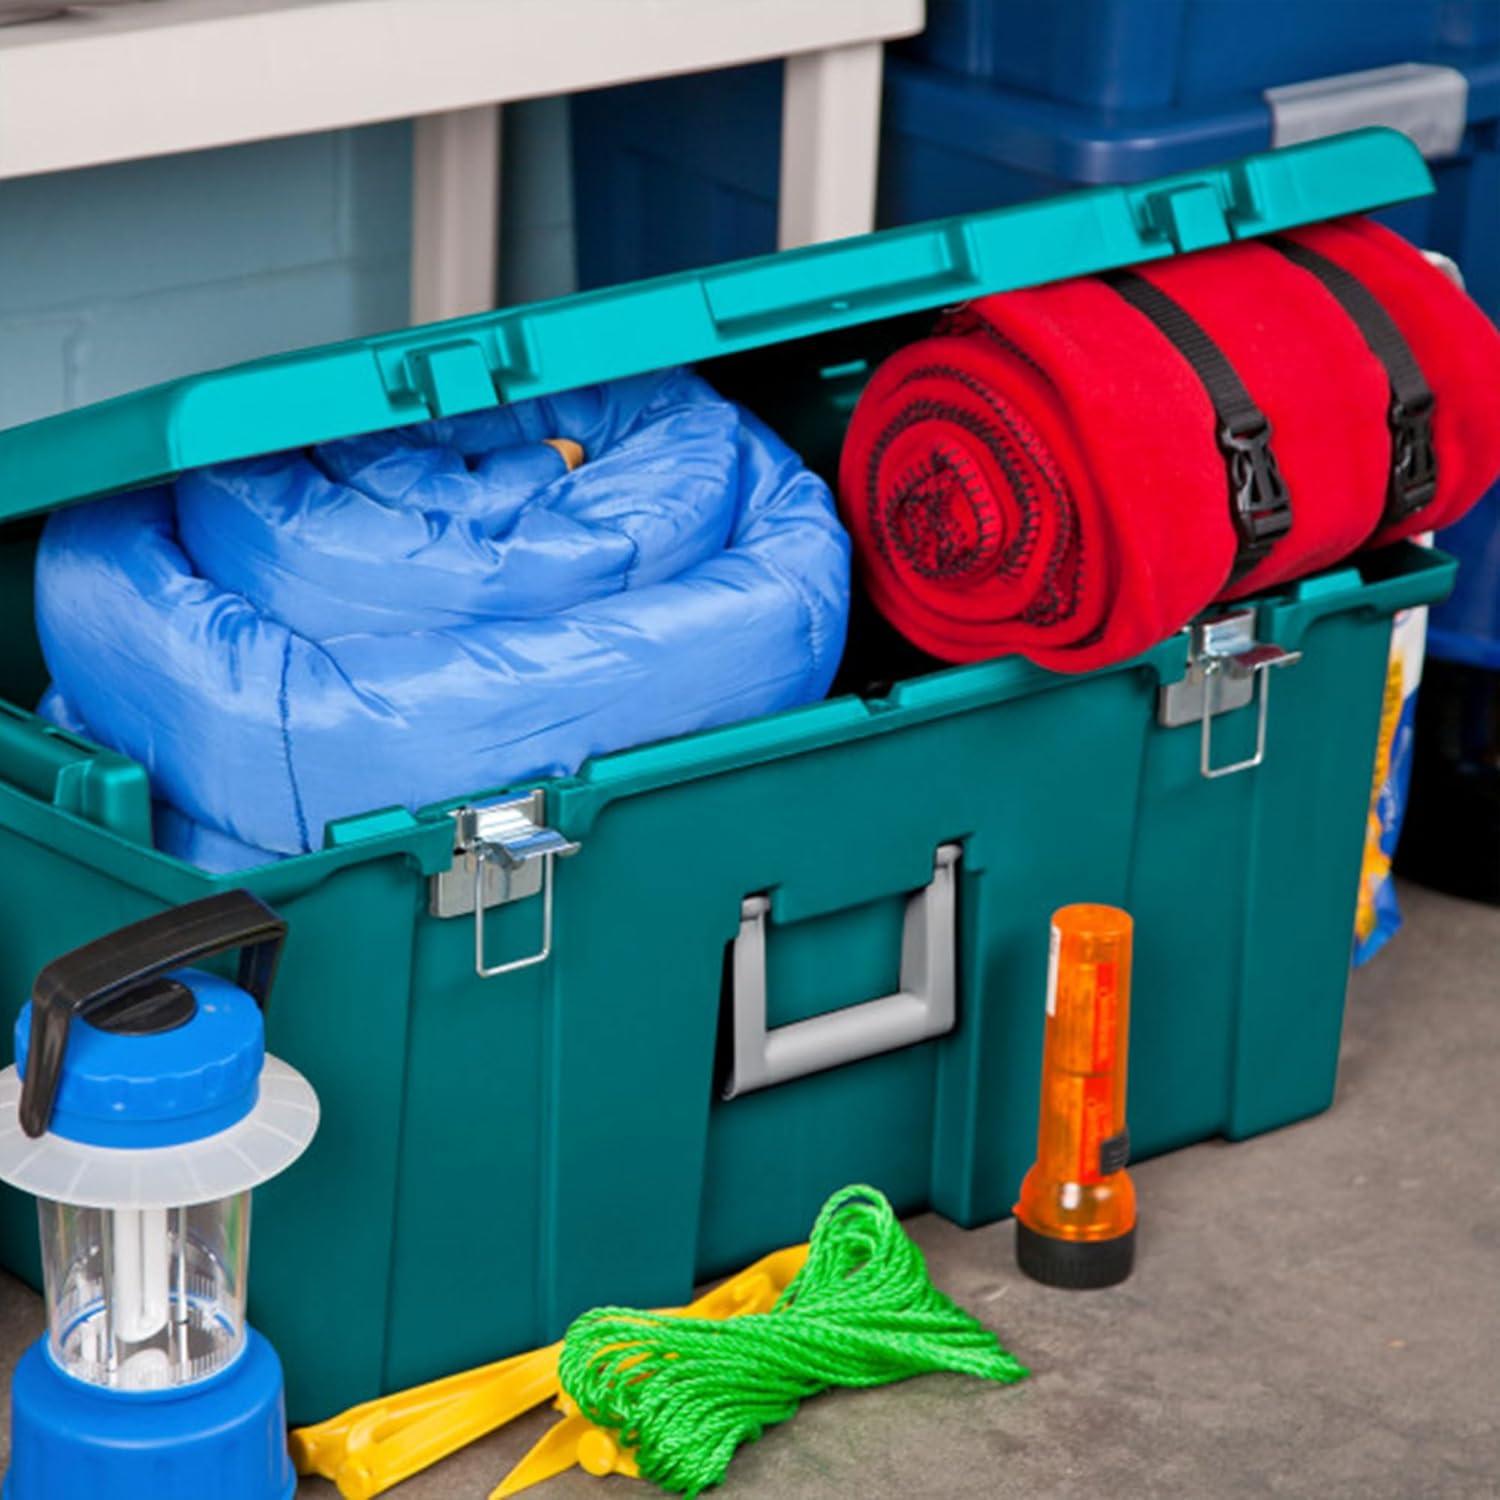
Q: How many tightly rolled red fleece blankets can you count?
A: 1